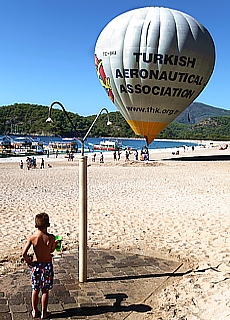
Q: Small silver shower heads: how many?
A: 2